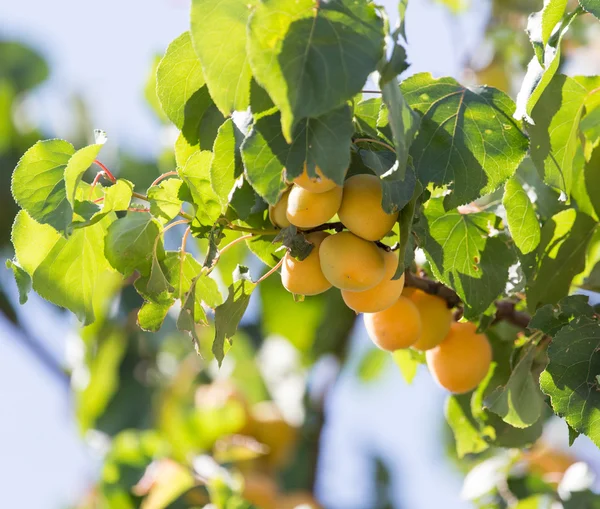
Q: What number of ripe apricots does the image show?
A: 10